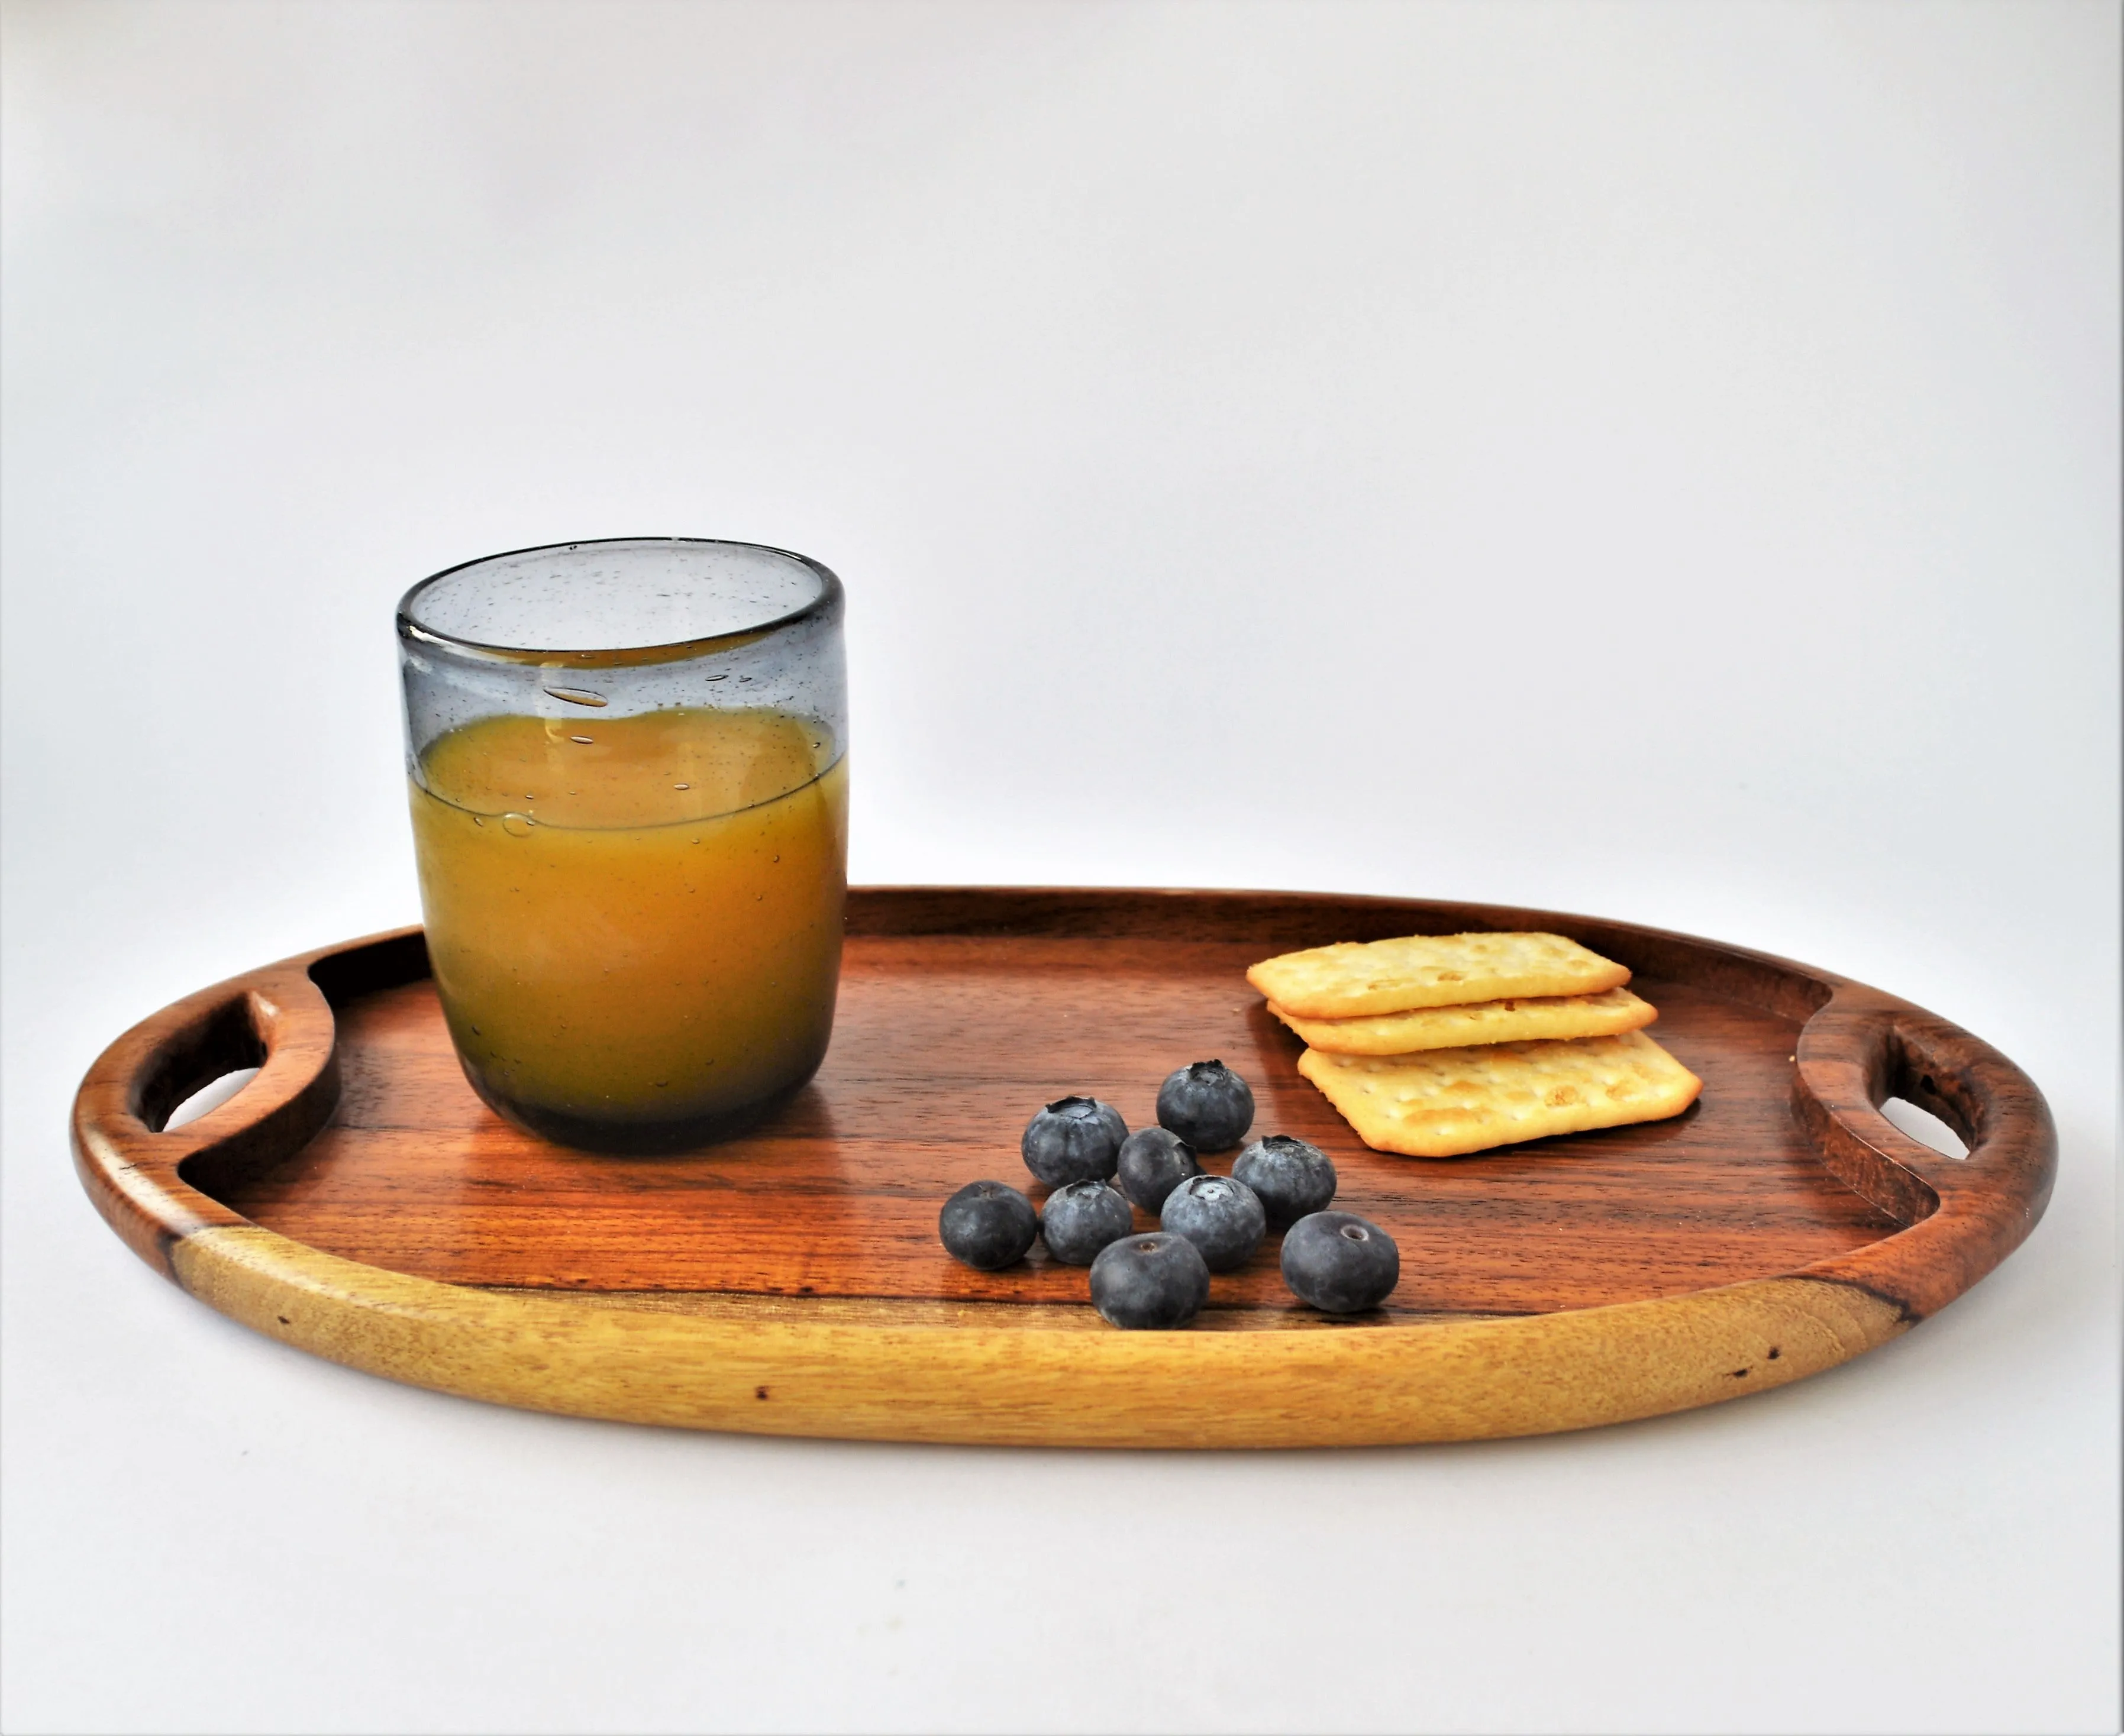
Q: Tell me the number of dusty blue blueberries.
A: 9